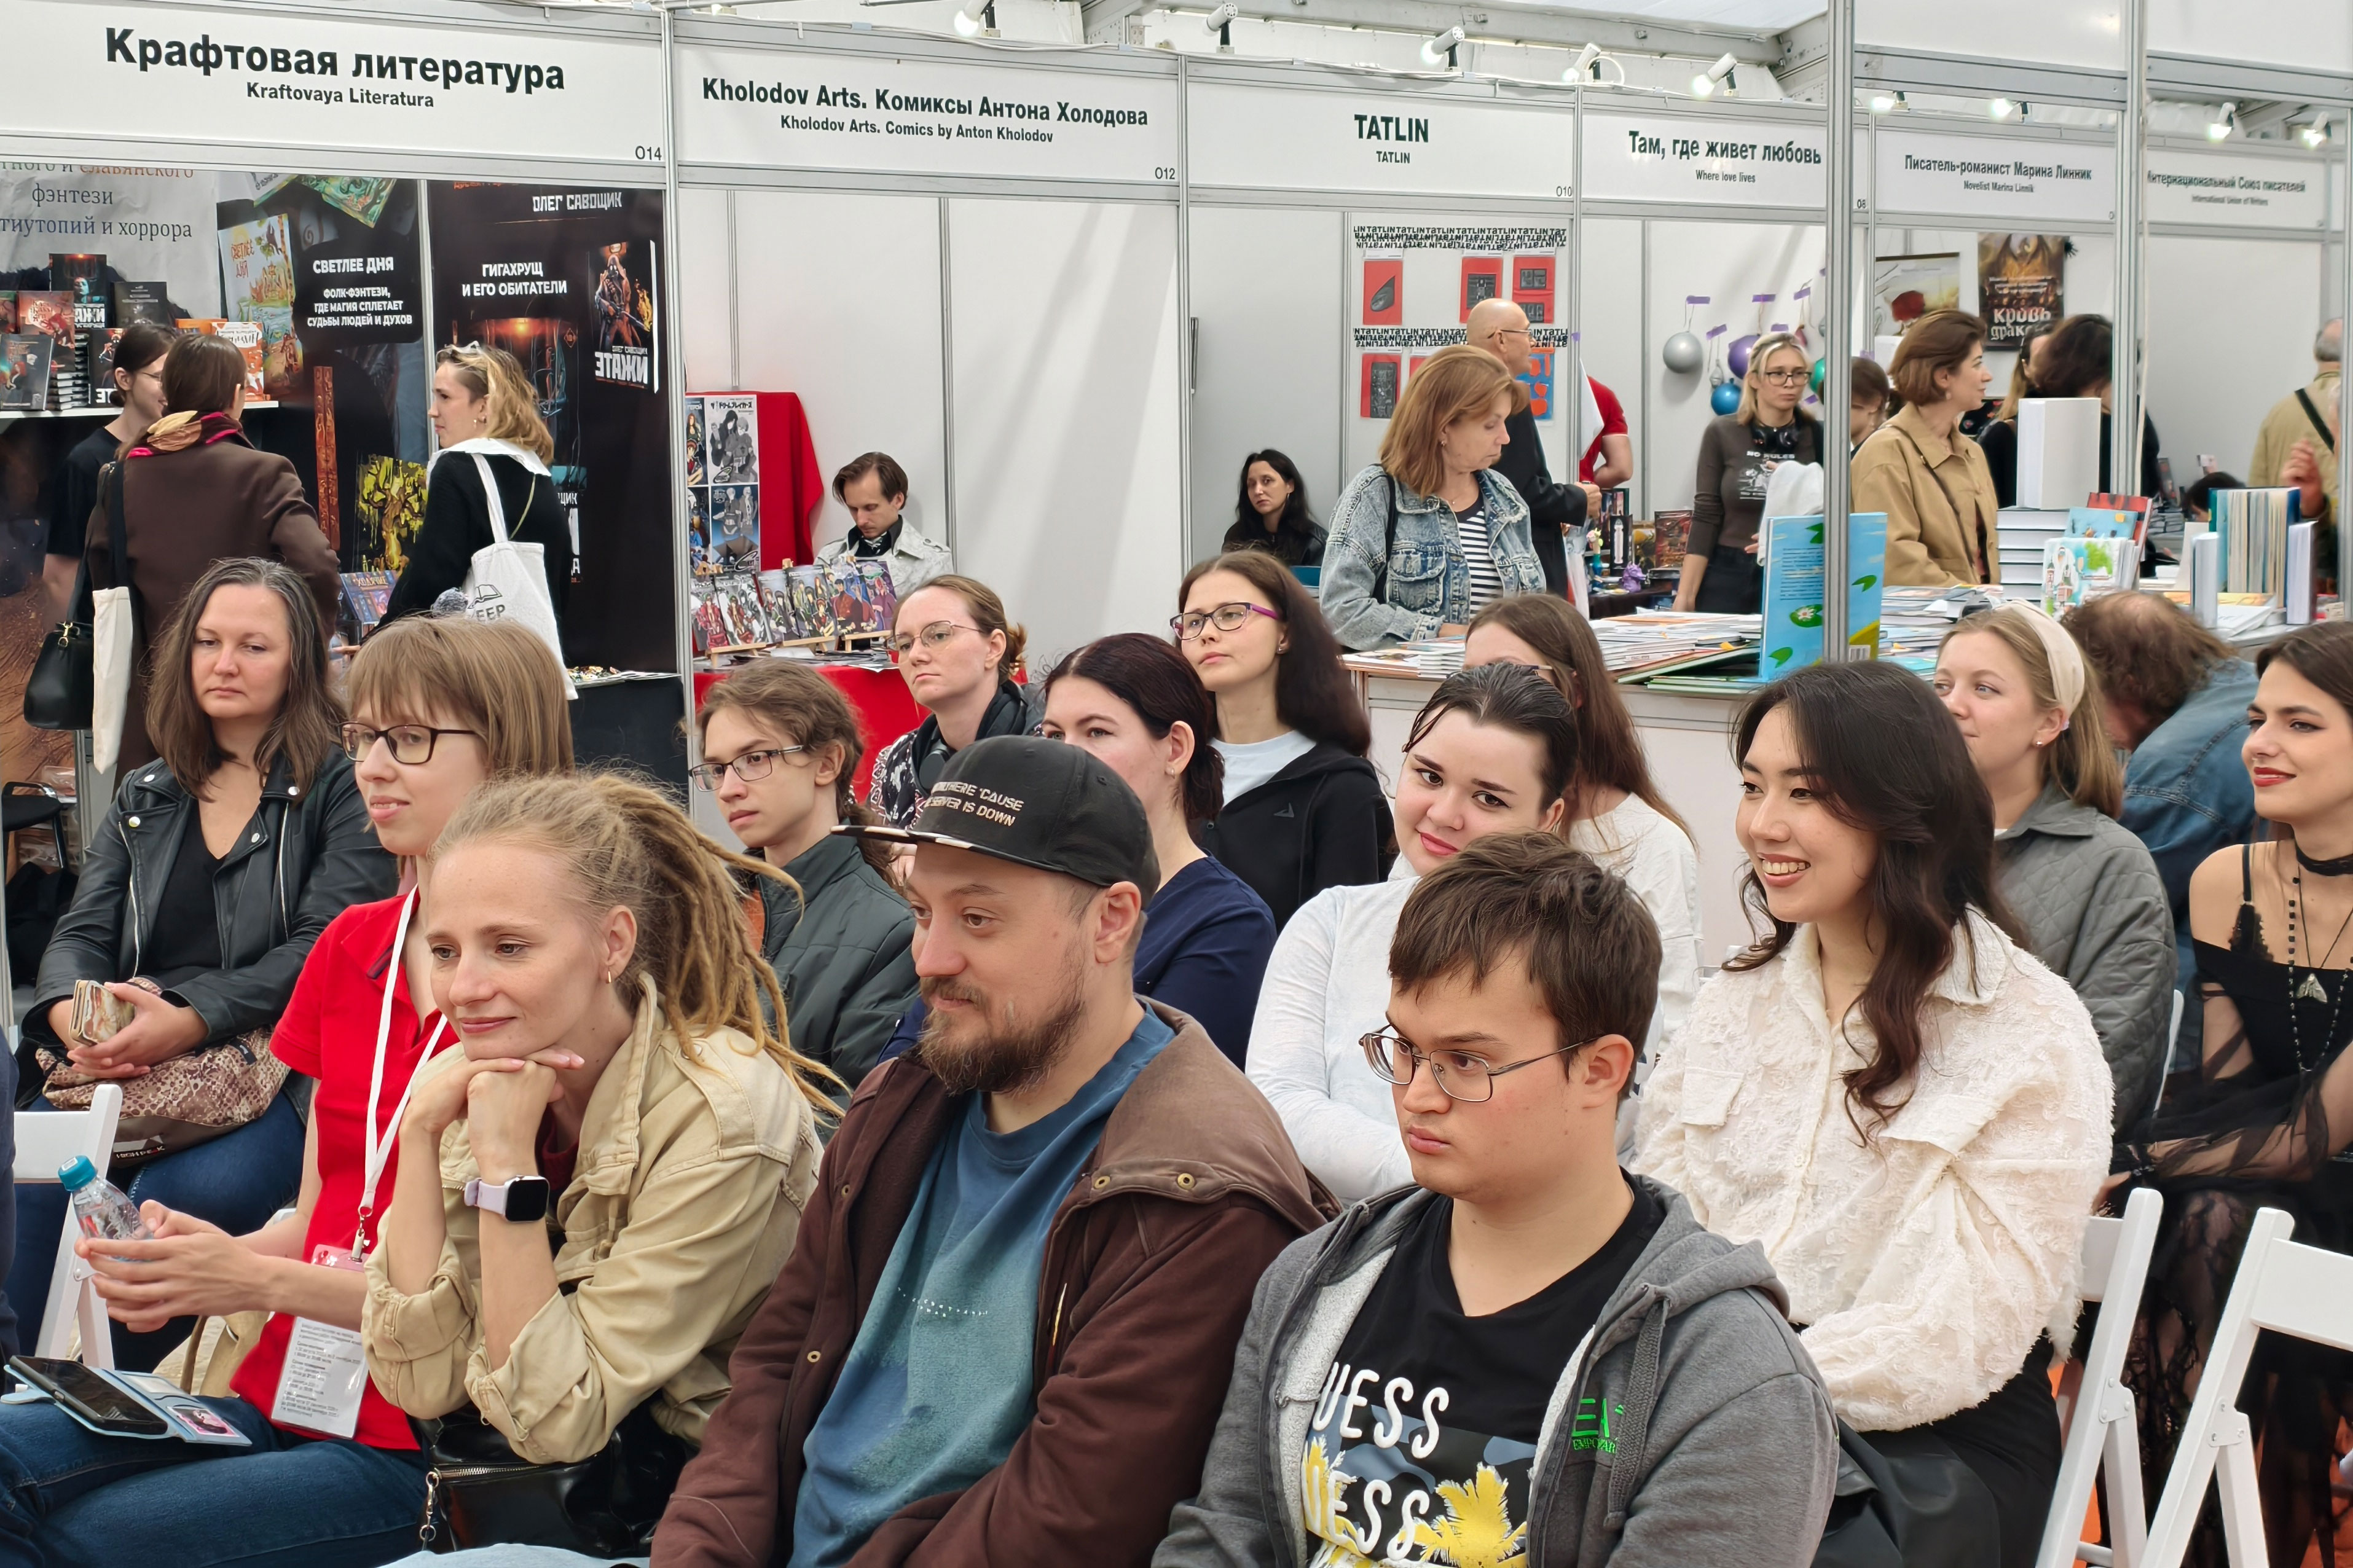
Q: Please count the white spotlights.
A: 9